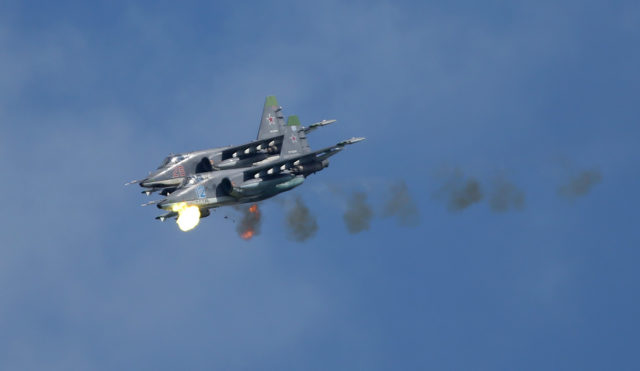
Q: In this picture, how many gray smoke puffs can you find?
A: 7